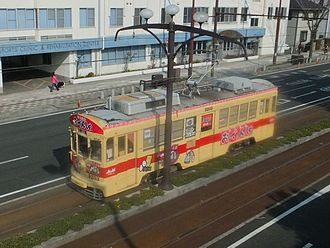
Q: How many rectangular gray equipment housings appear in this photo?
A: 2